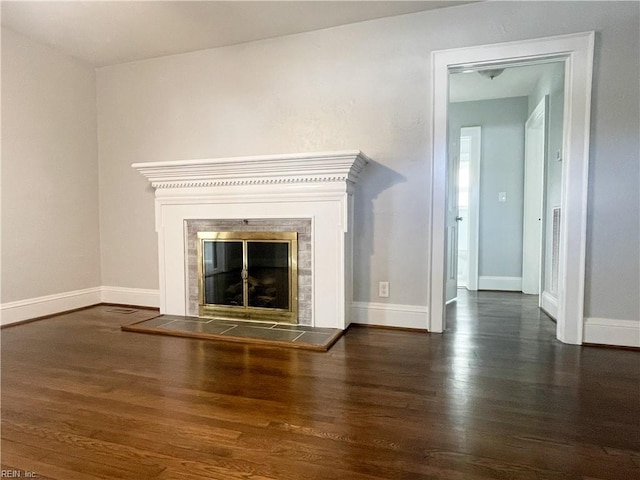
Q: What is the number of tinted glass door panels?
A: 2